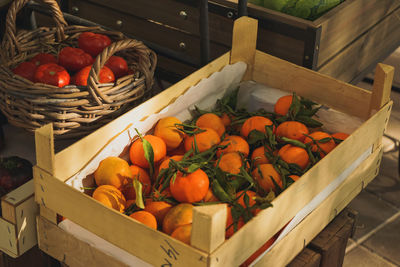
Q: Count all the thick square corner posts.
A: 4